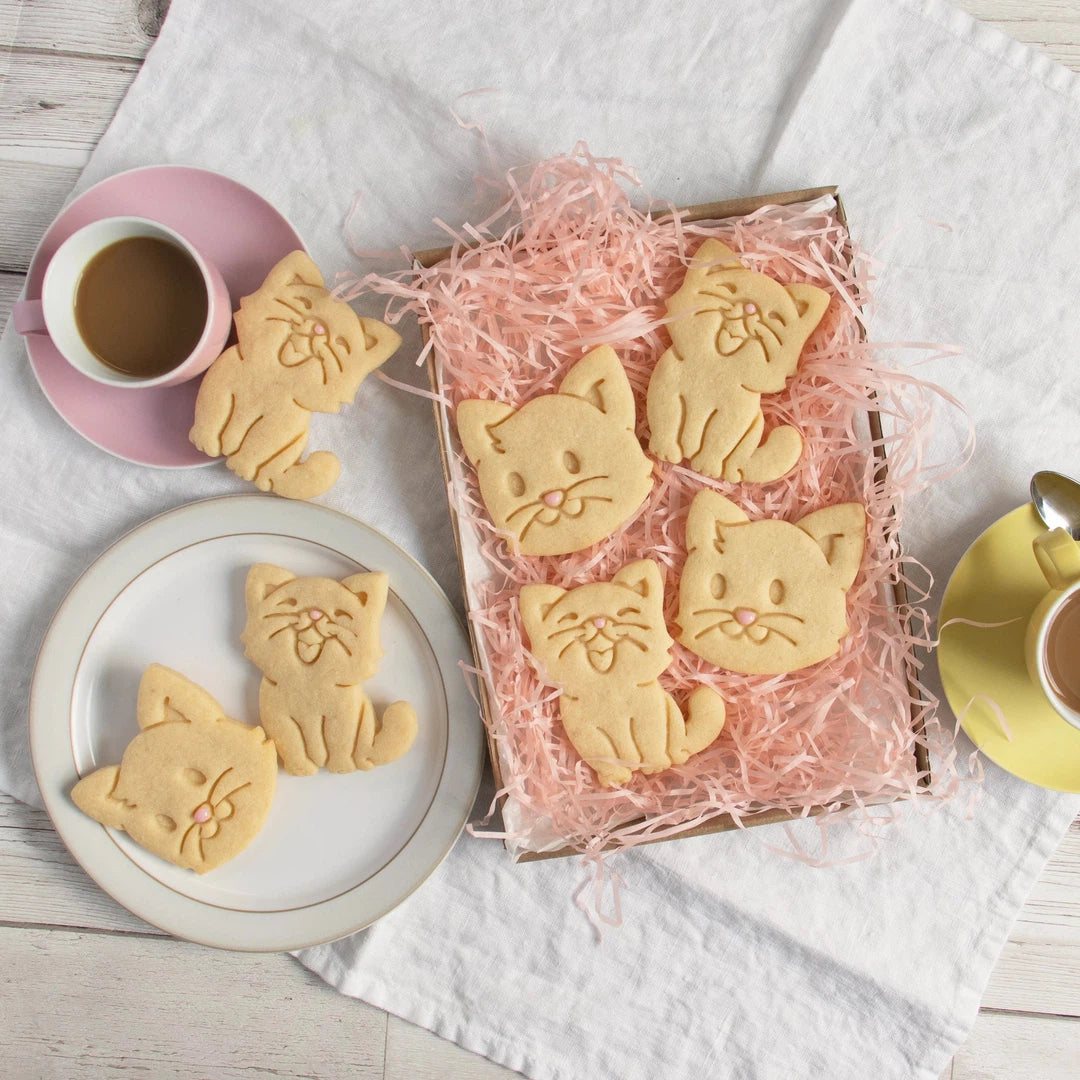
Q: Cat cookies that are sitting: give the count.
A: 4